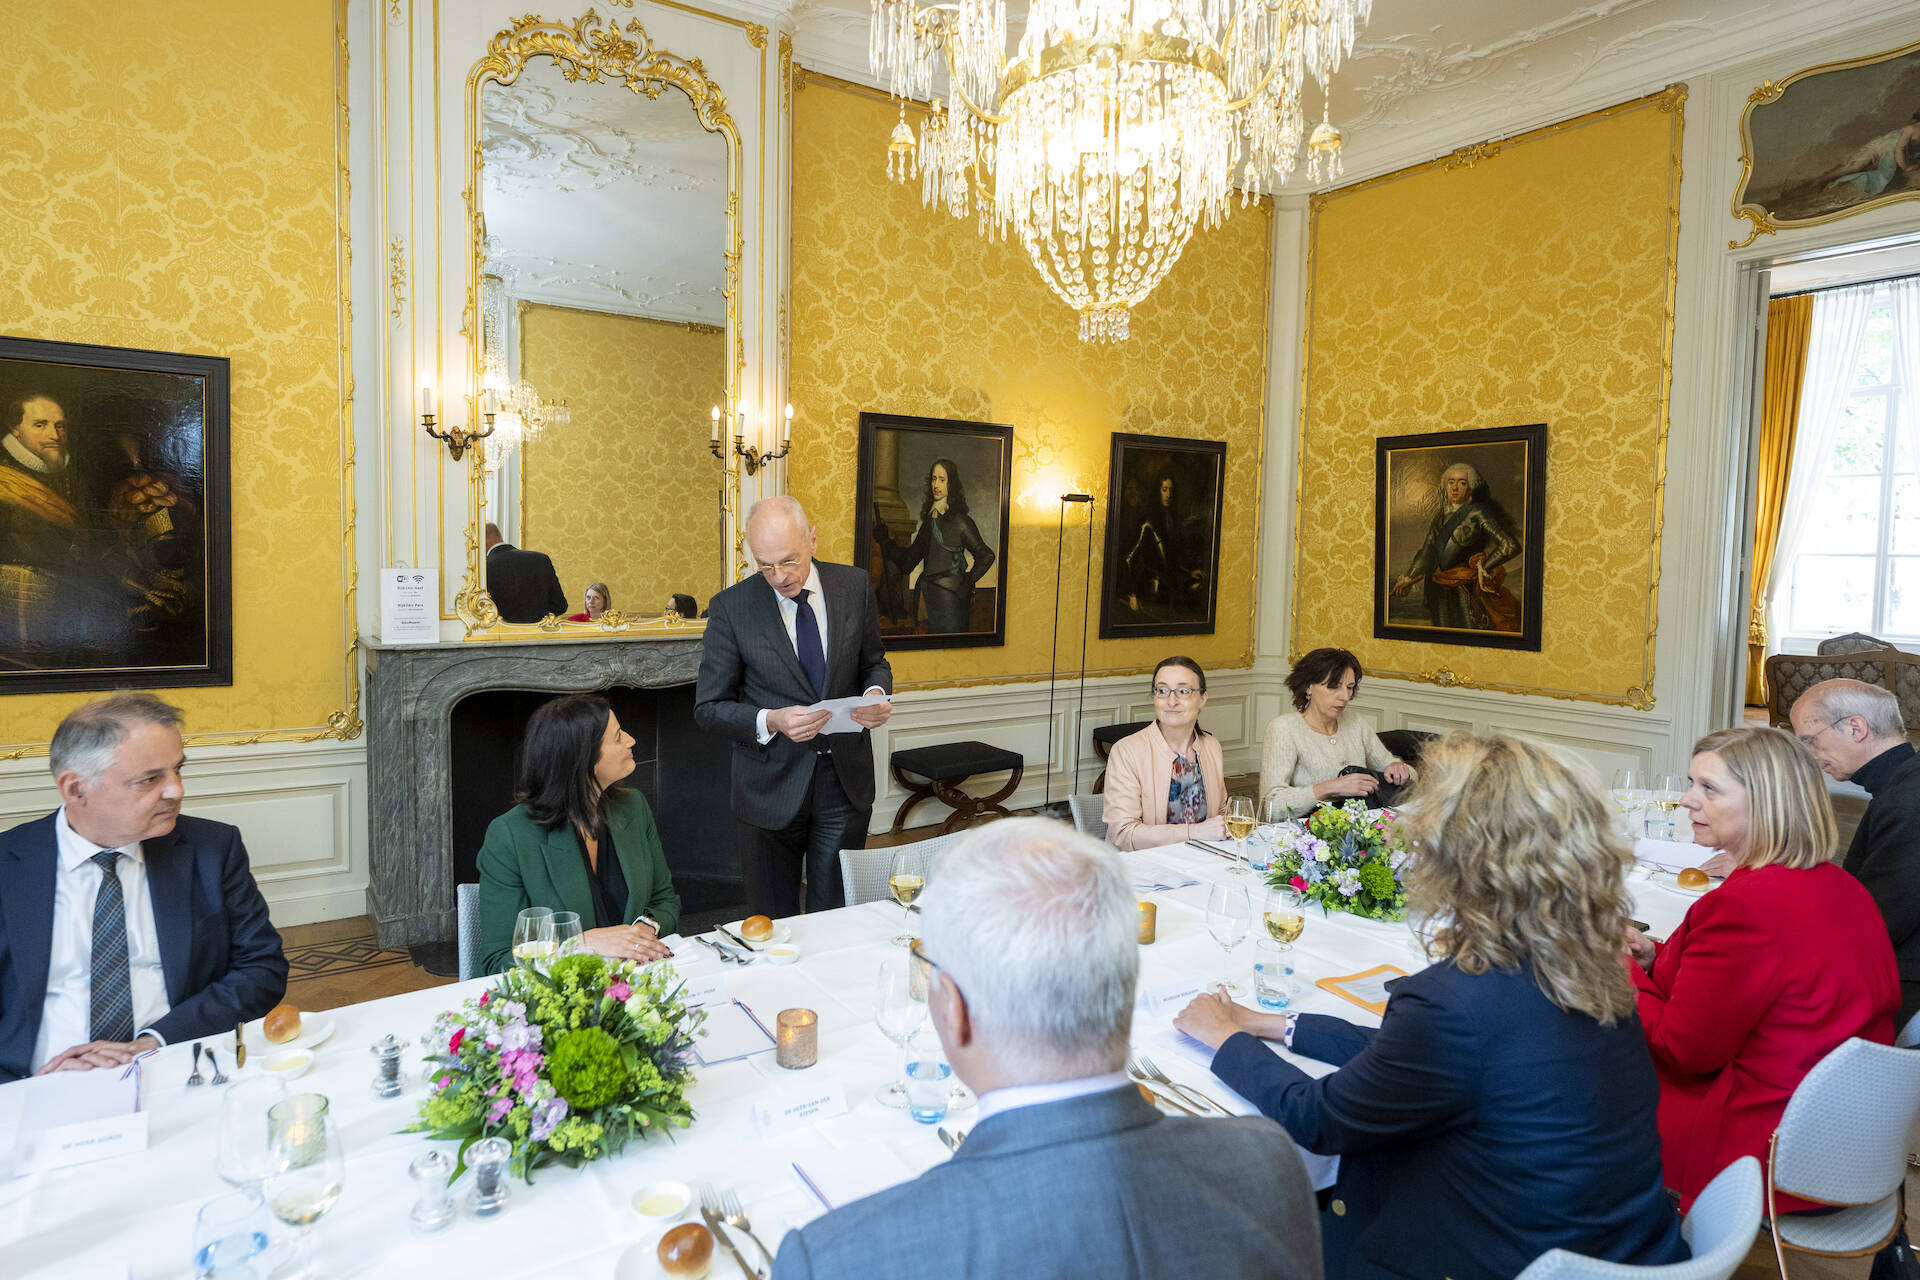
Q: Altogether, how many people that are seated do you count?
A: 8